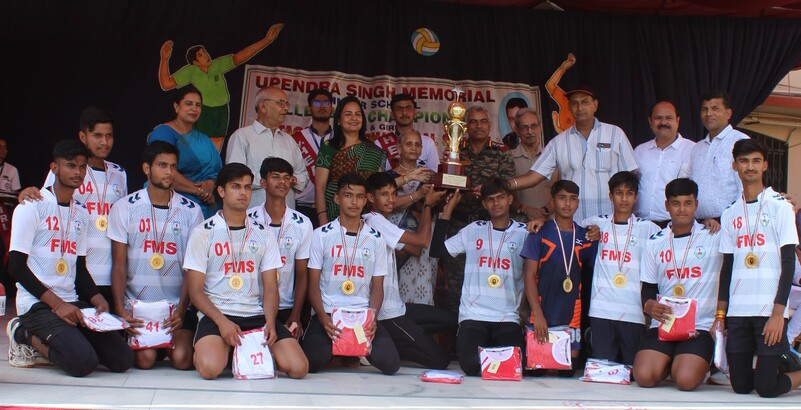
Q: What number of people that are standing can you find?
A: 11